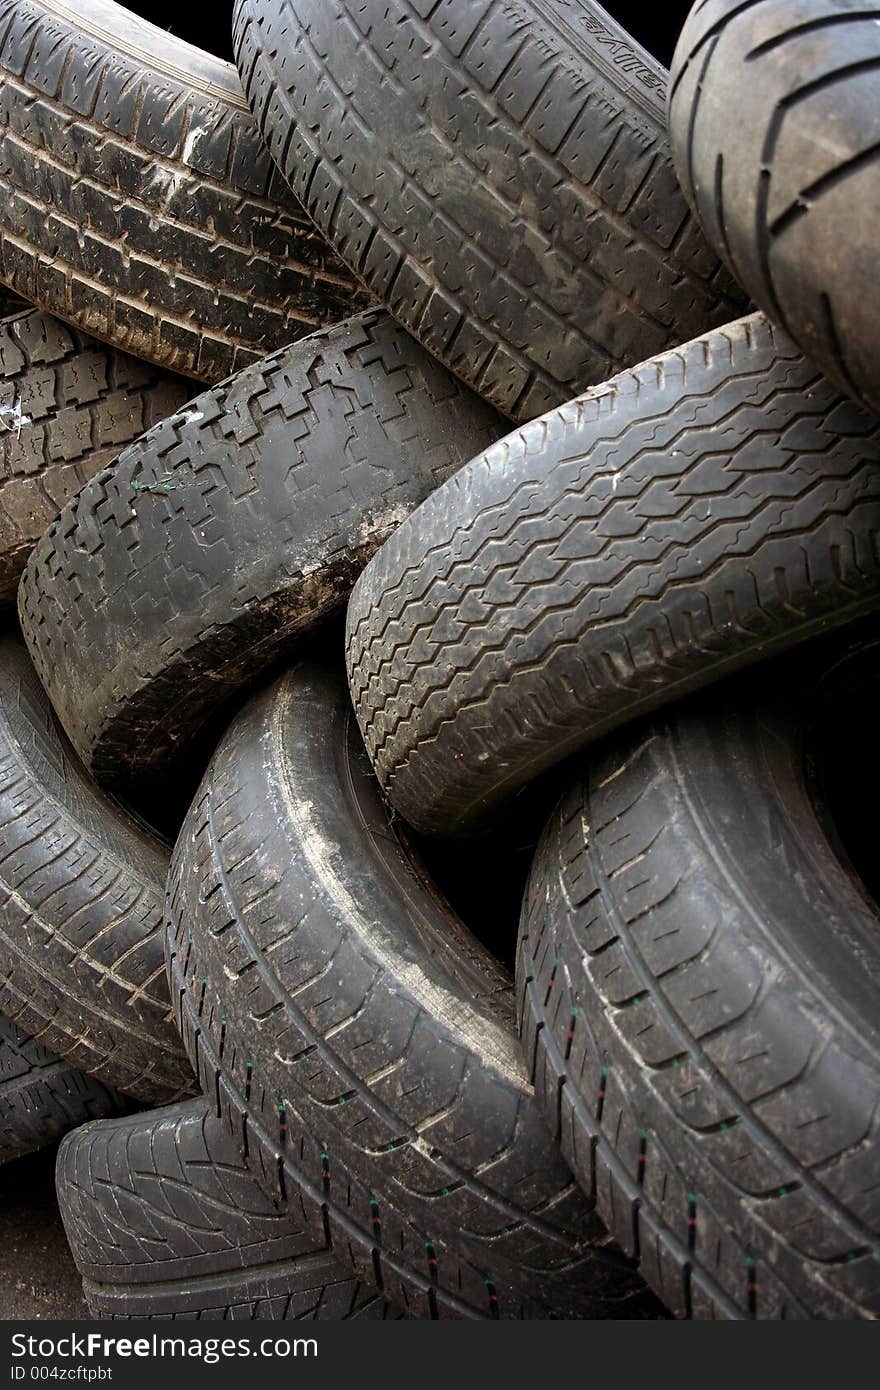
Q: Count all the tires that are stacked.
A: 11